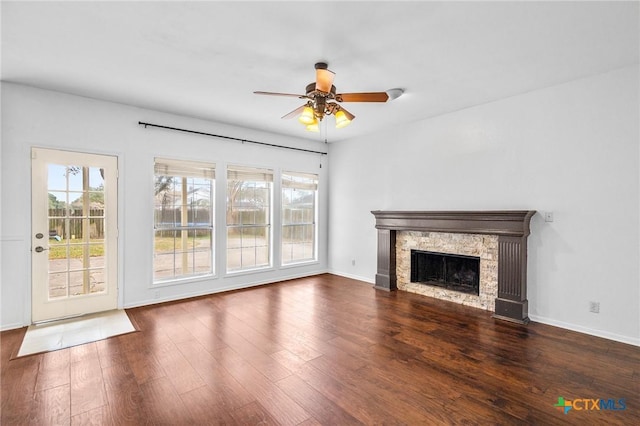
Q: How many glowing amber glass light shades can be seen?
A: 3